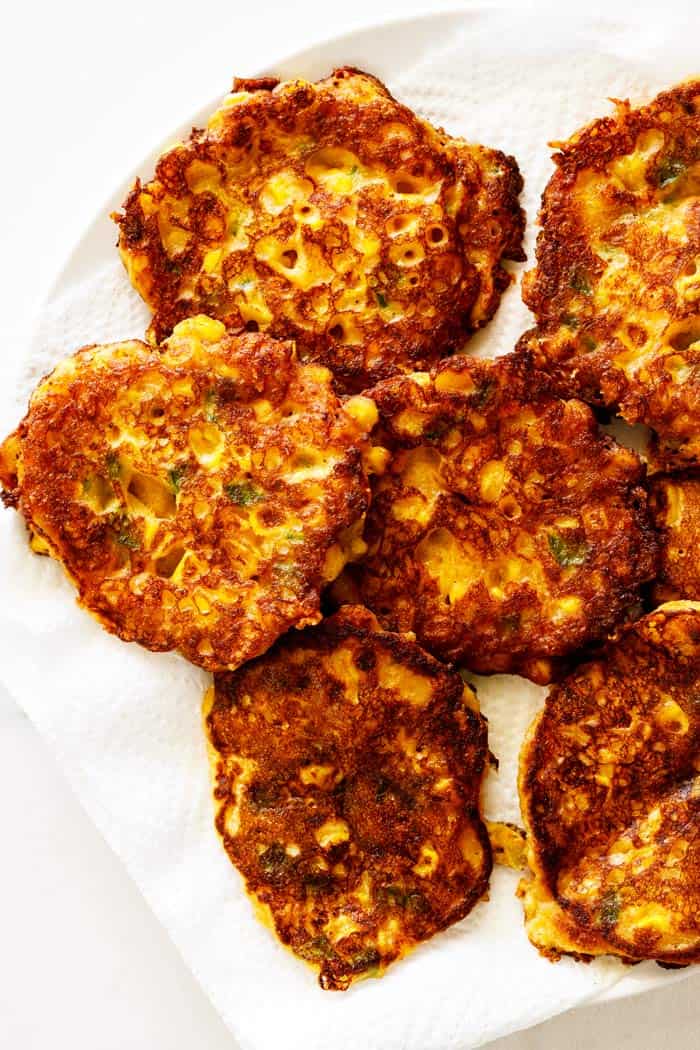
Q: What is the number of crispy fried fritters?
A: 7